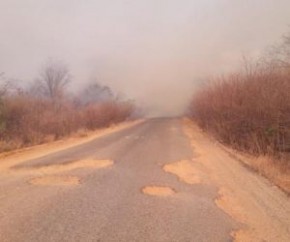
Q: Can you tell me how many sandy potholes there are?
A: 4